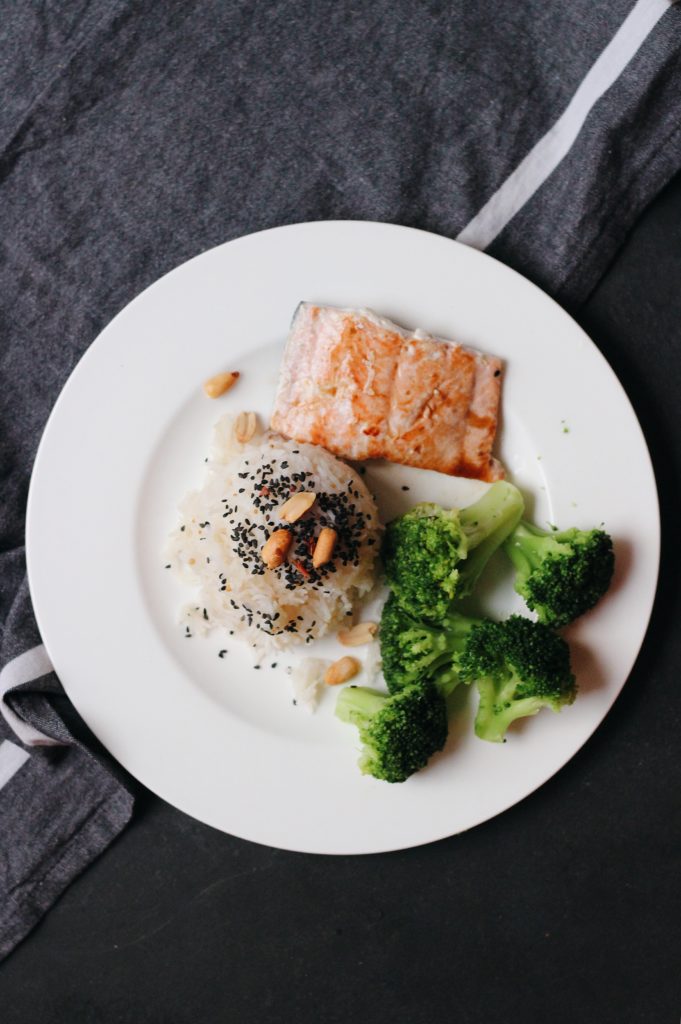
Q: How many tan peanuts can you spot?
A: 7